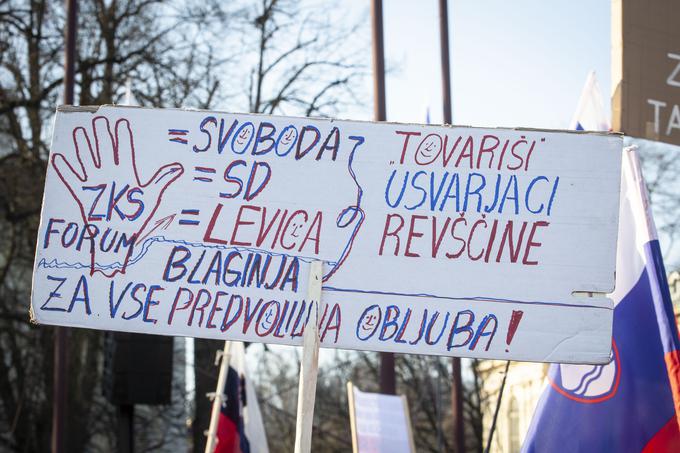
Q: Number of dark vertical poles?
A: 3